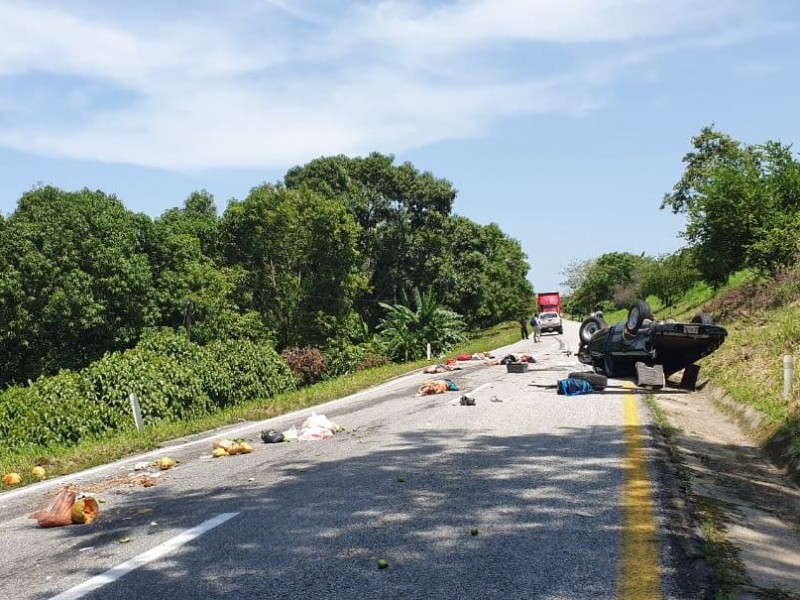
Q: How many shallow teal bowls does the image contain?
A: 0